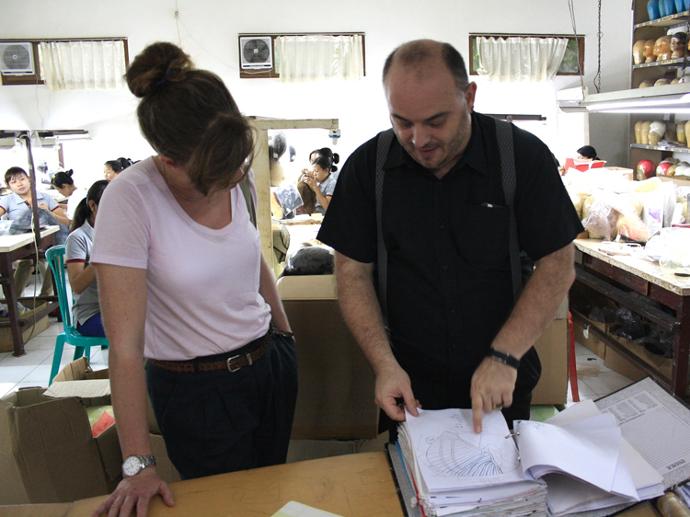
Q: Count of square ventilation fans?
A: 2